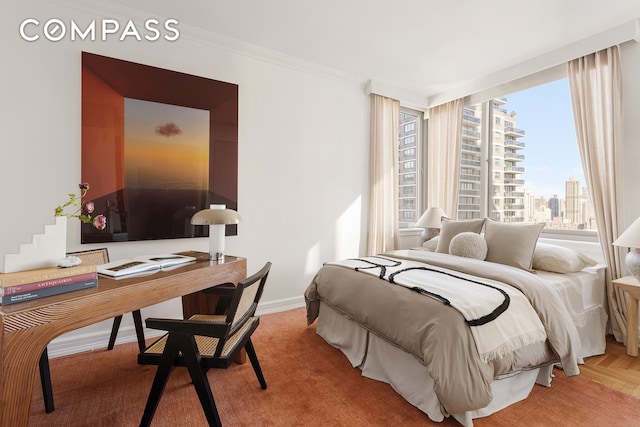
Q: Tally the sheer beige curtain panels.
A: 3